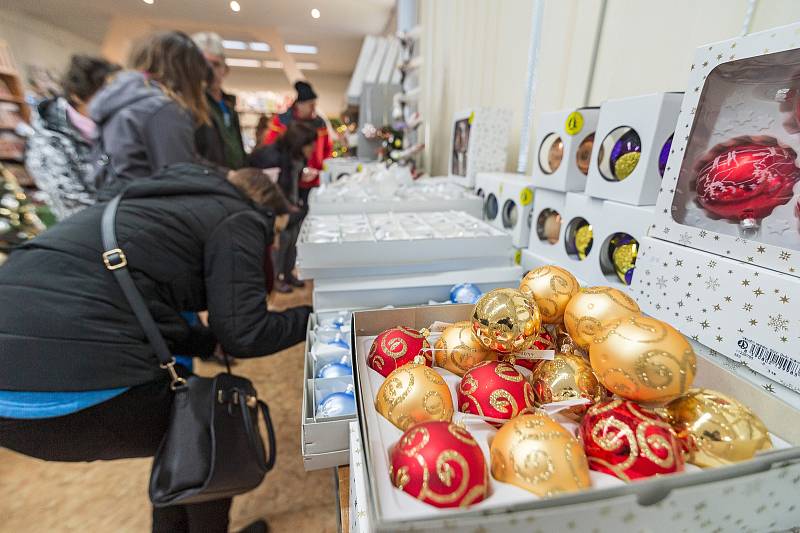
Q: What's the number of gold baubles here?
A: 9